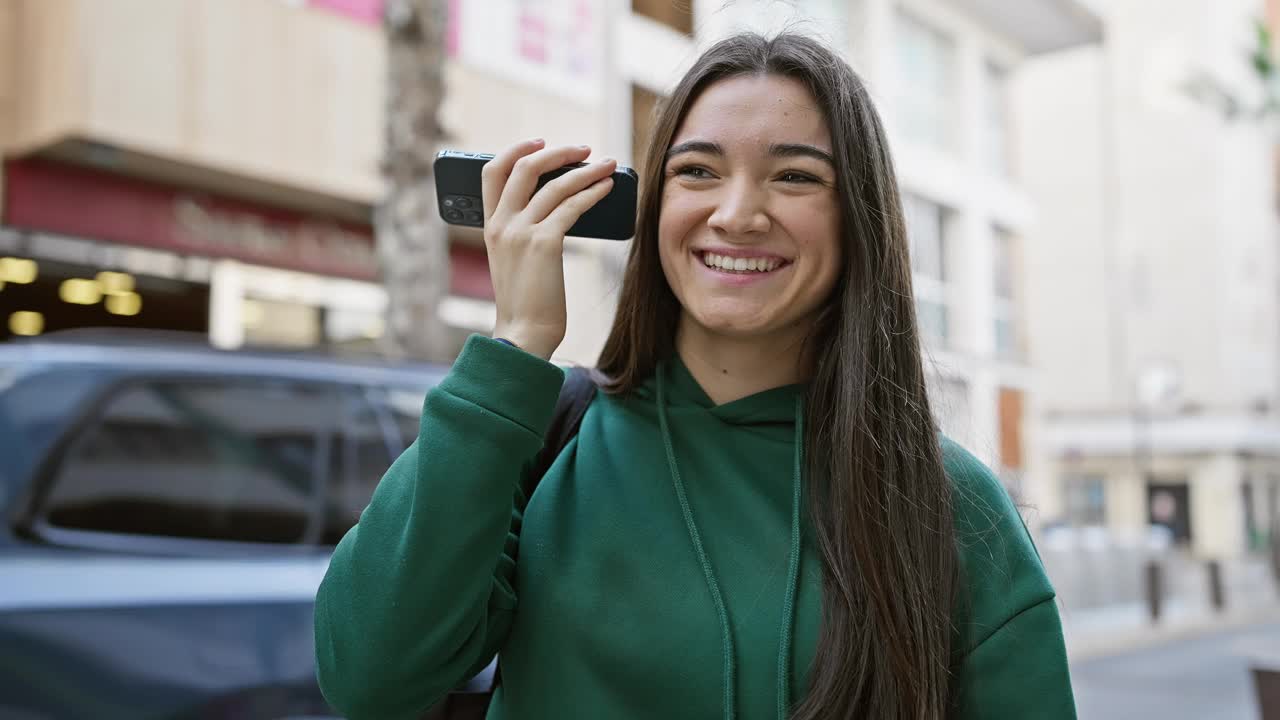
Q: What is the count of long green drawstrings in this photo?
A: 2